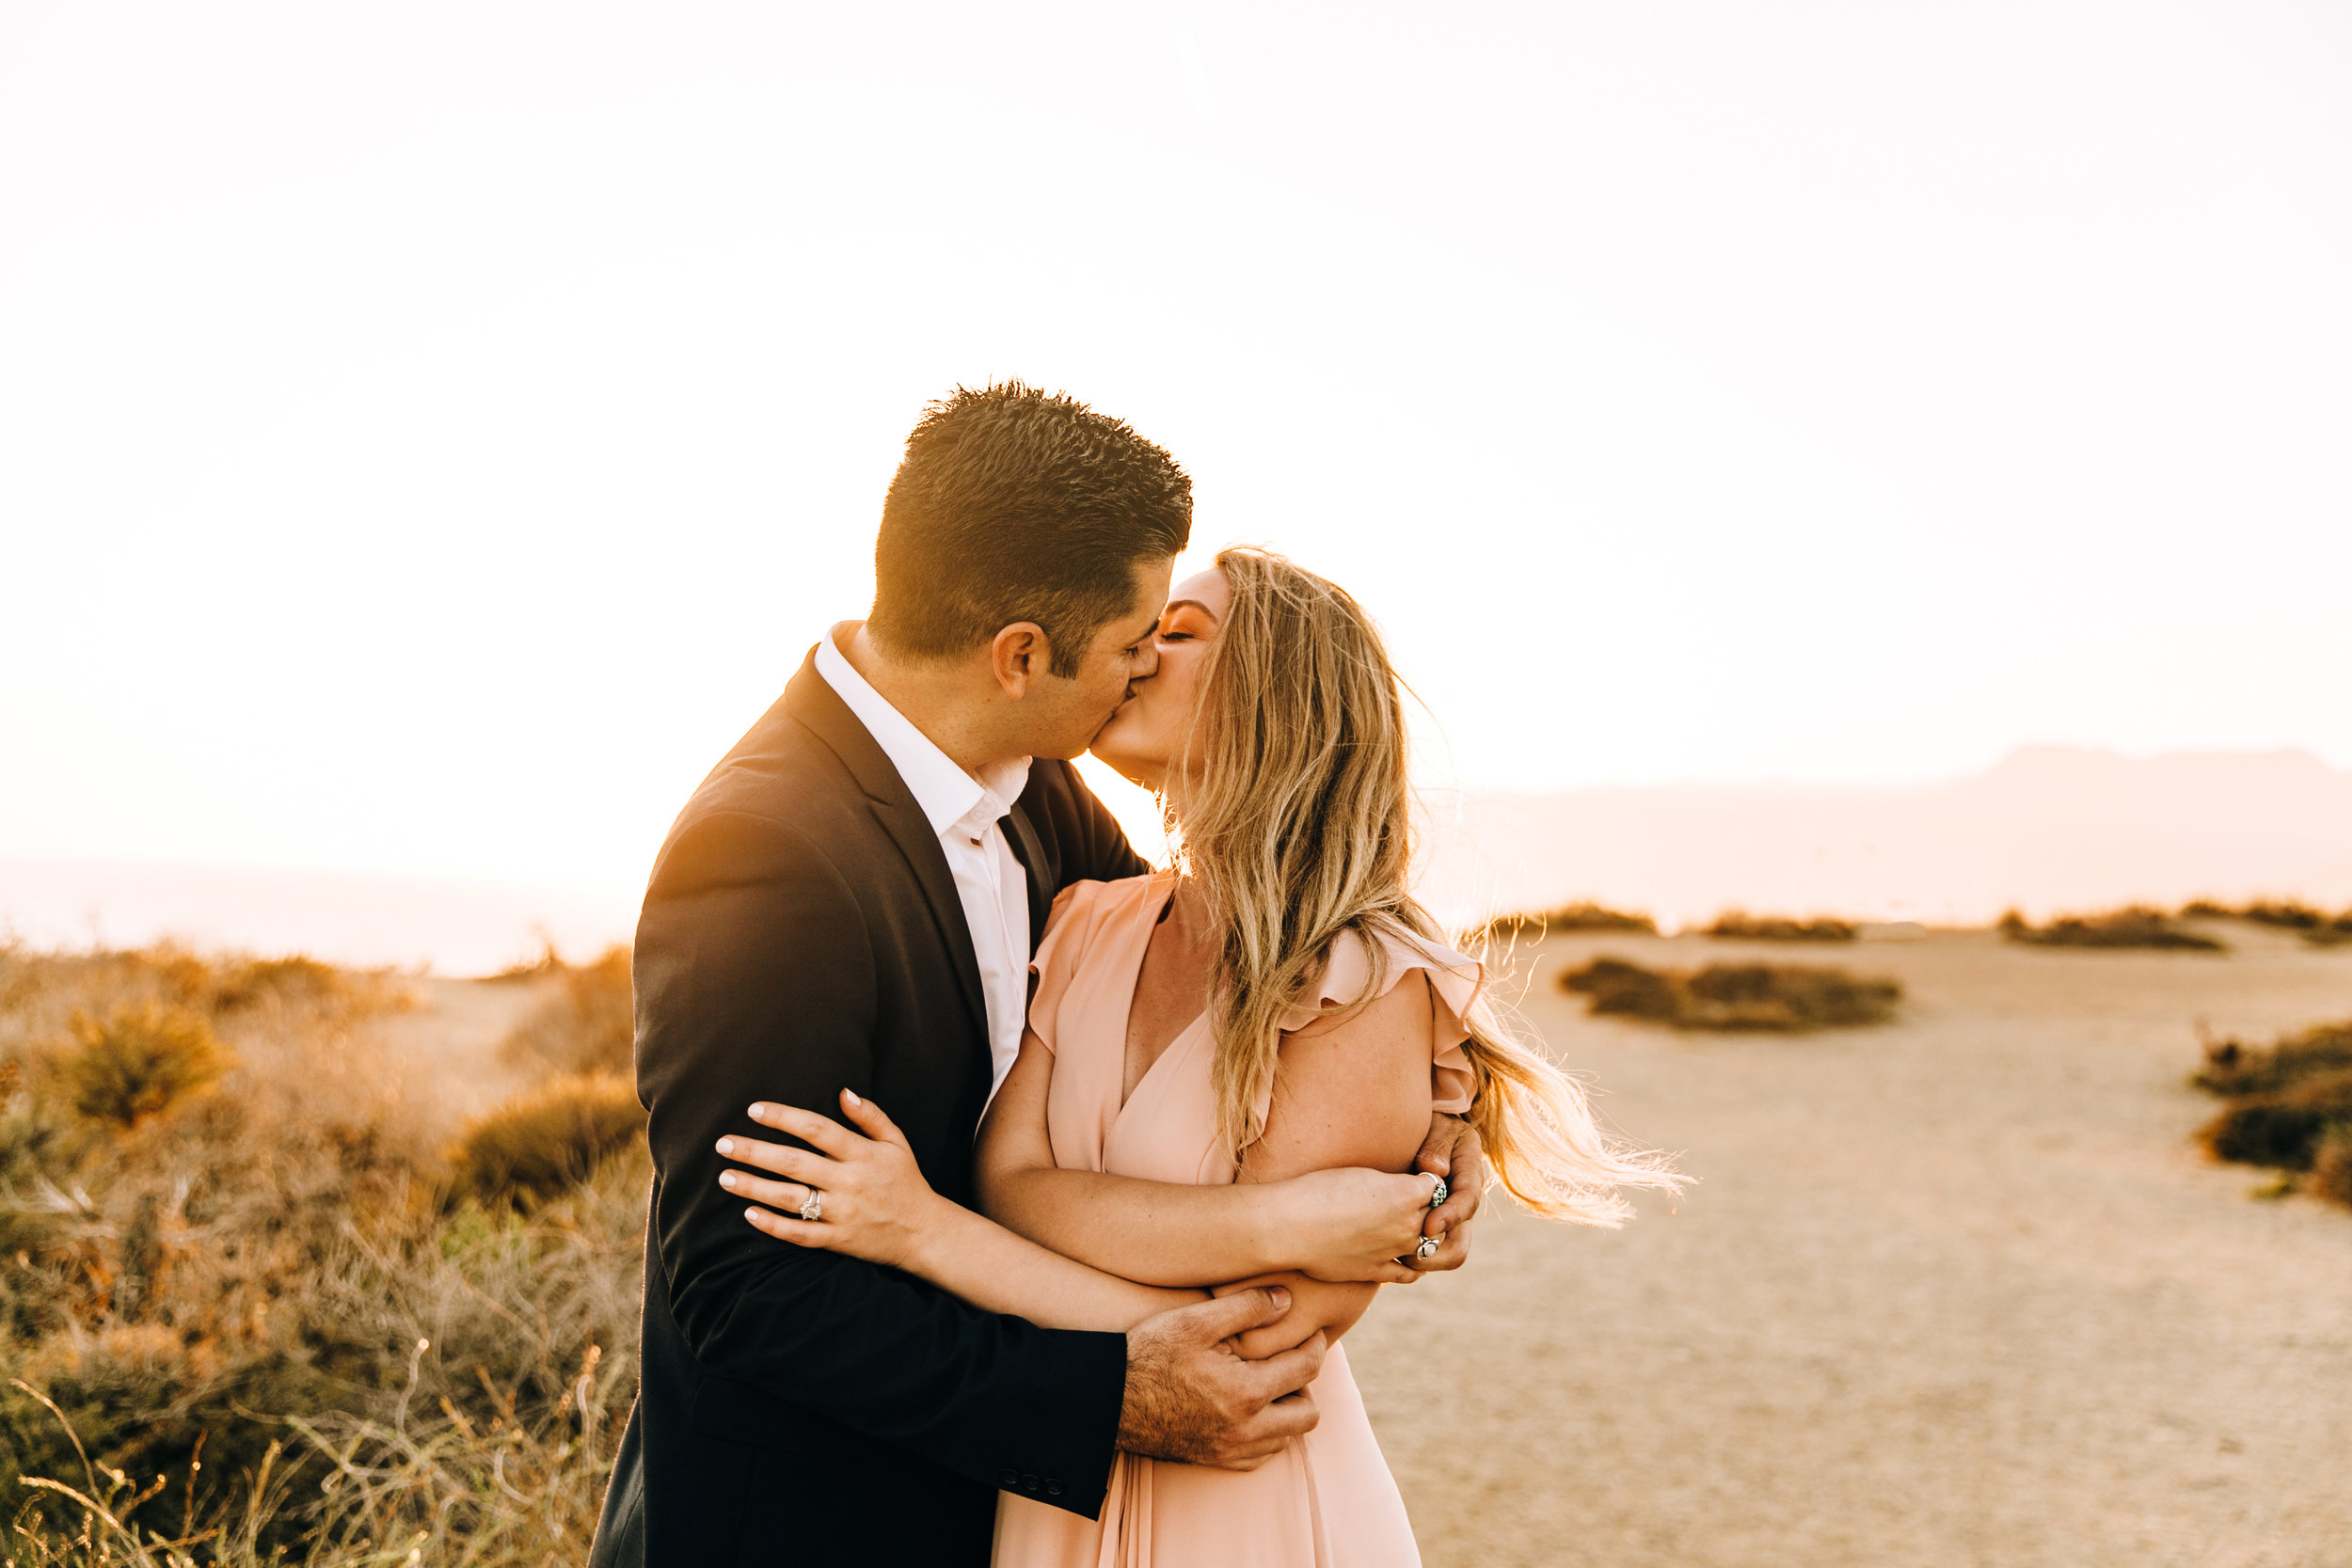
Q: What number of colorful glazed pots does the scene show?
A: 0